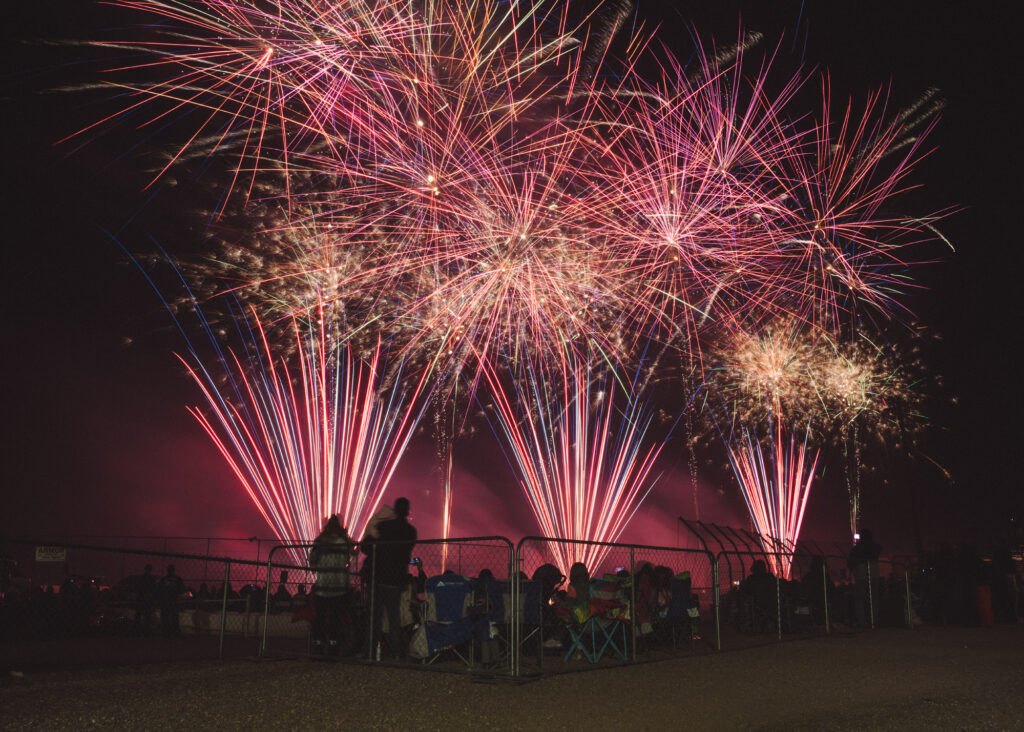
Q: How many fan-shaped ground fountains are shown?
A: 3